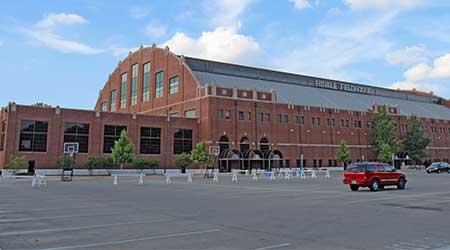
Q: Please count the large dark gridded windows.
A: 5